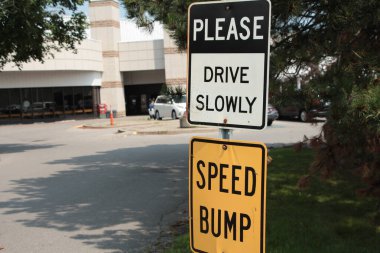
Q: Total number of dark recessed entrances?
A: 1